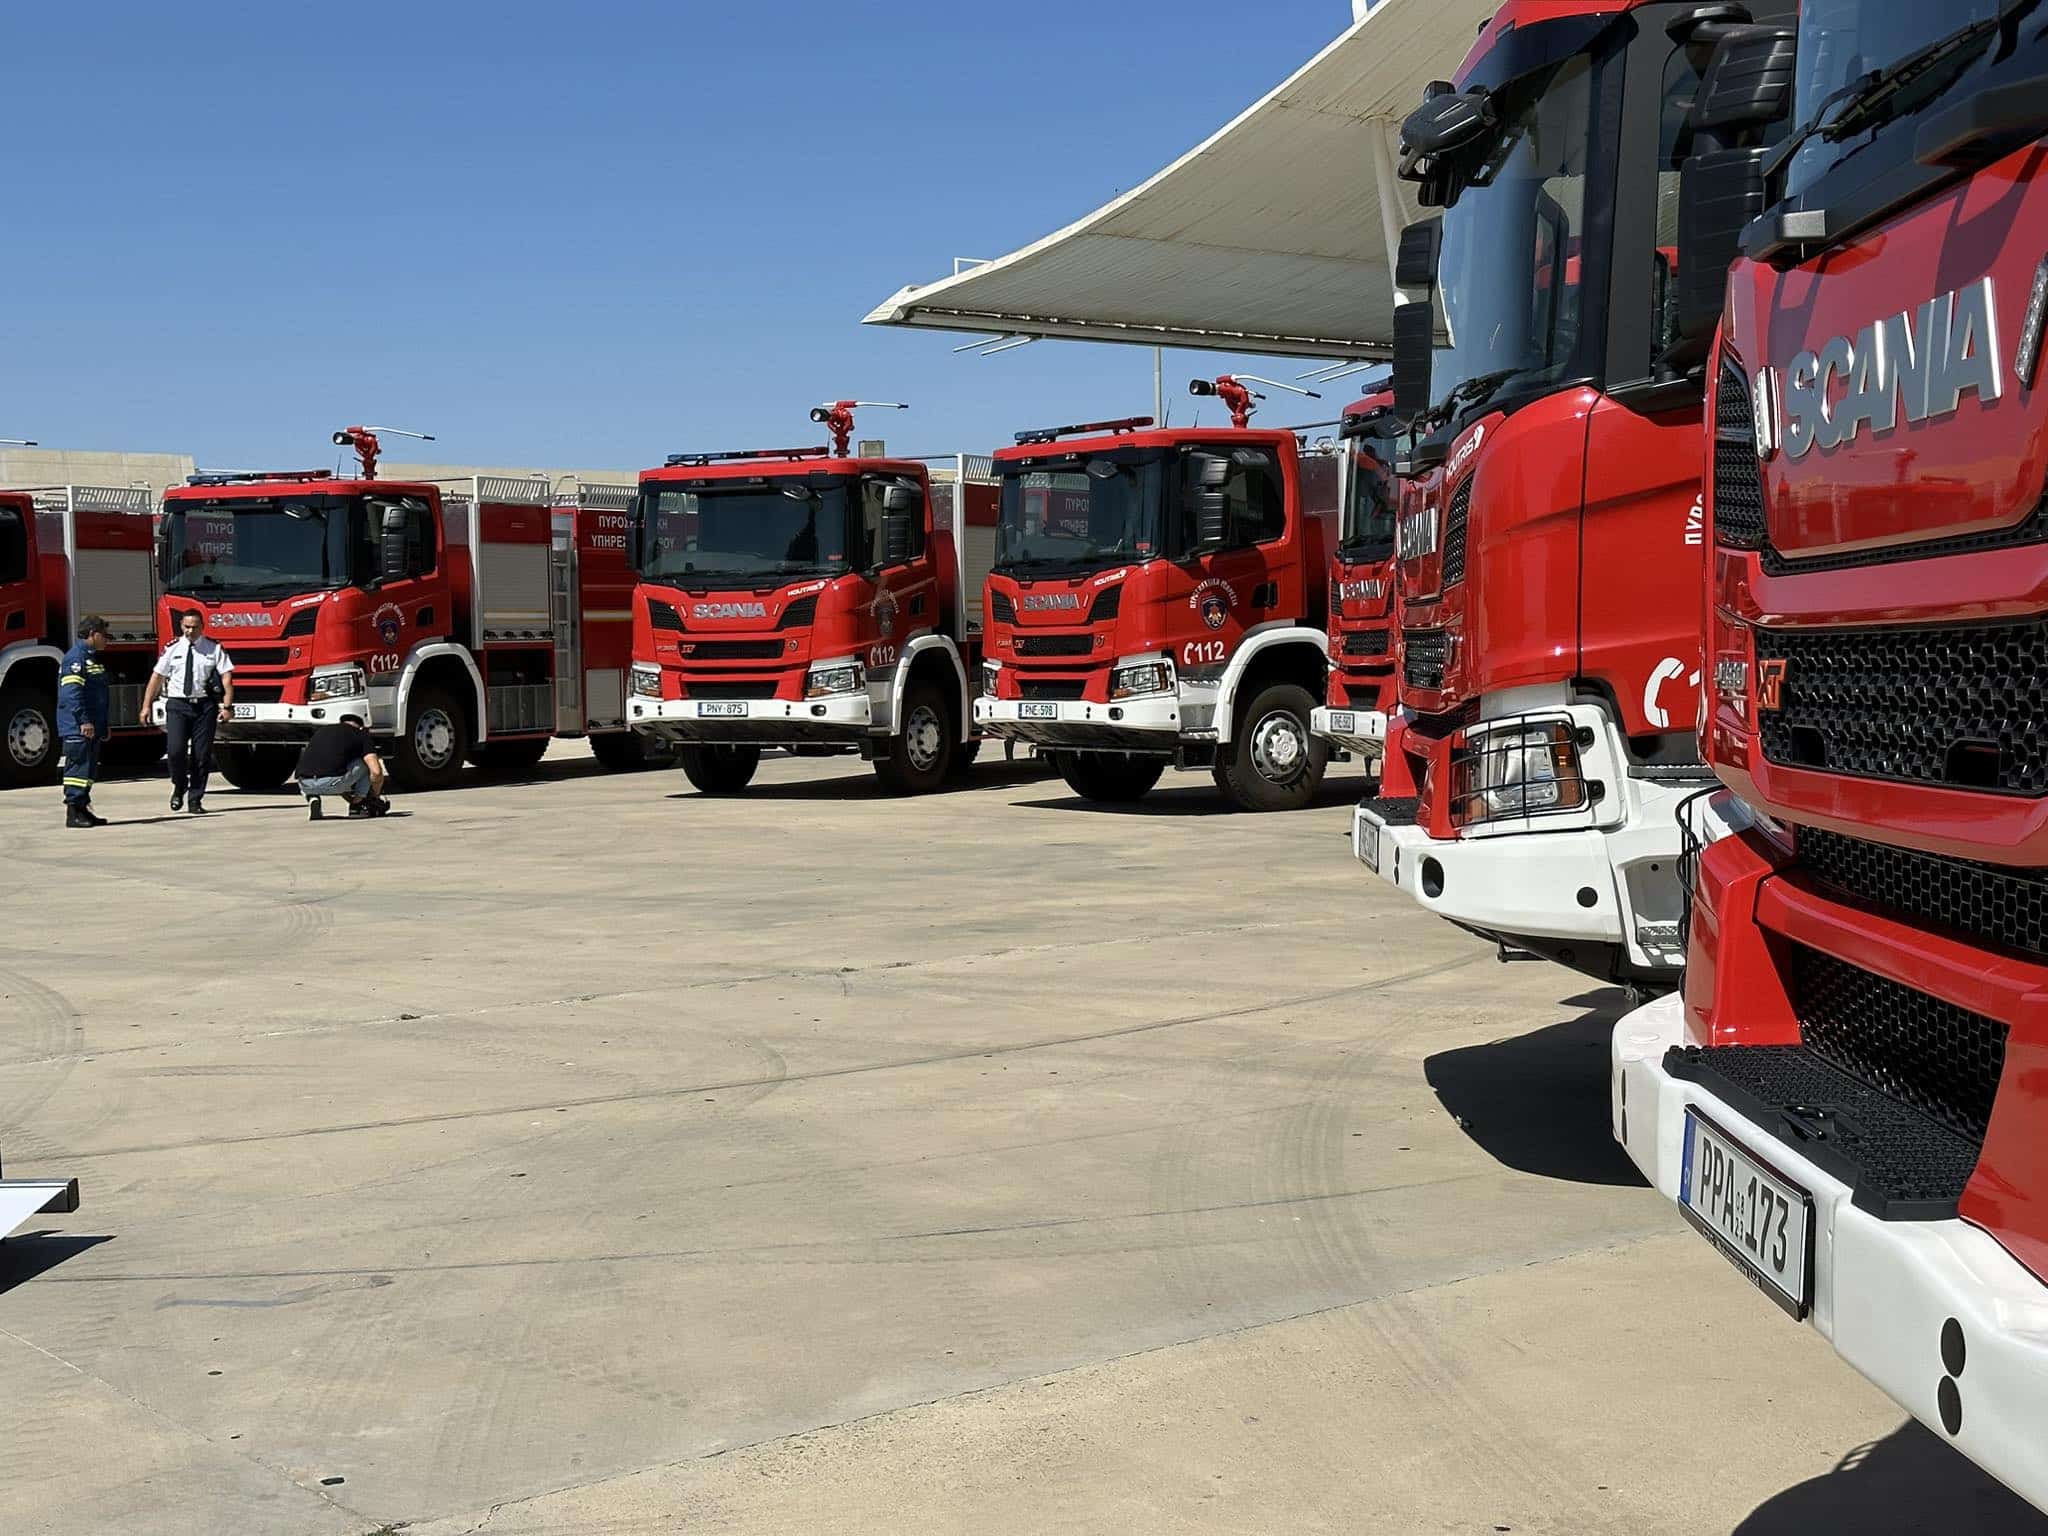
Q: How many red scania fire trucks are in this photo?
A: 7